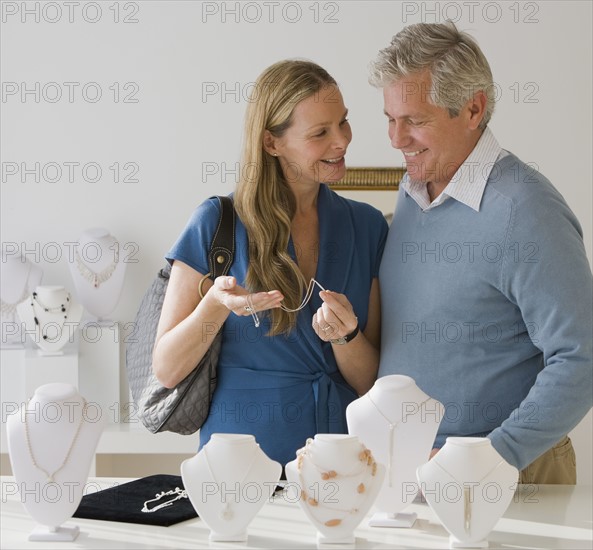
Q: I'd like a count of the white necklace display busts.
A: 8